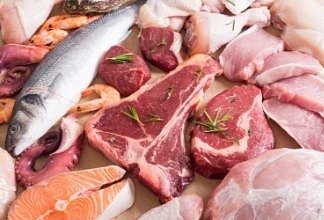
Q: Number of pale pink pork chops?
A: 4